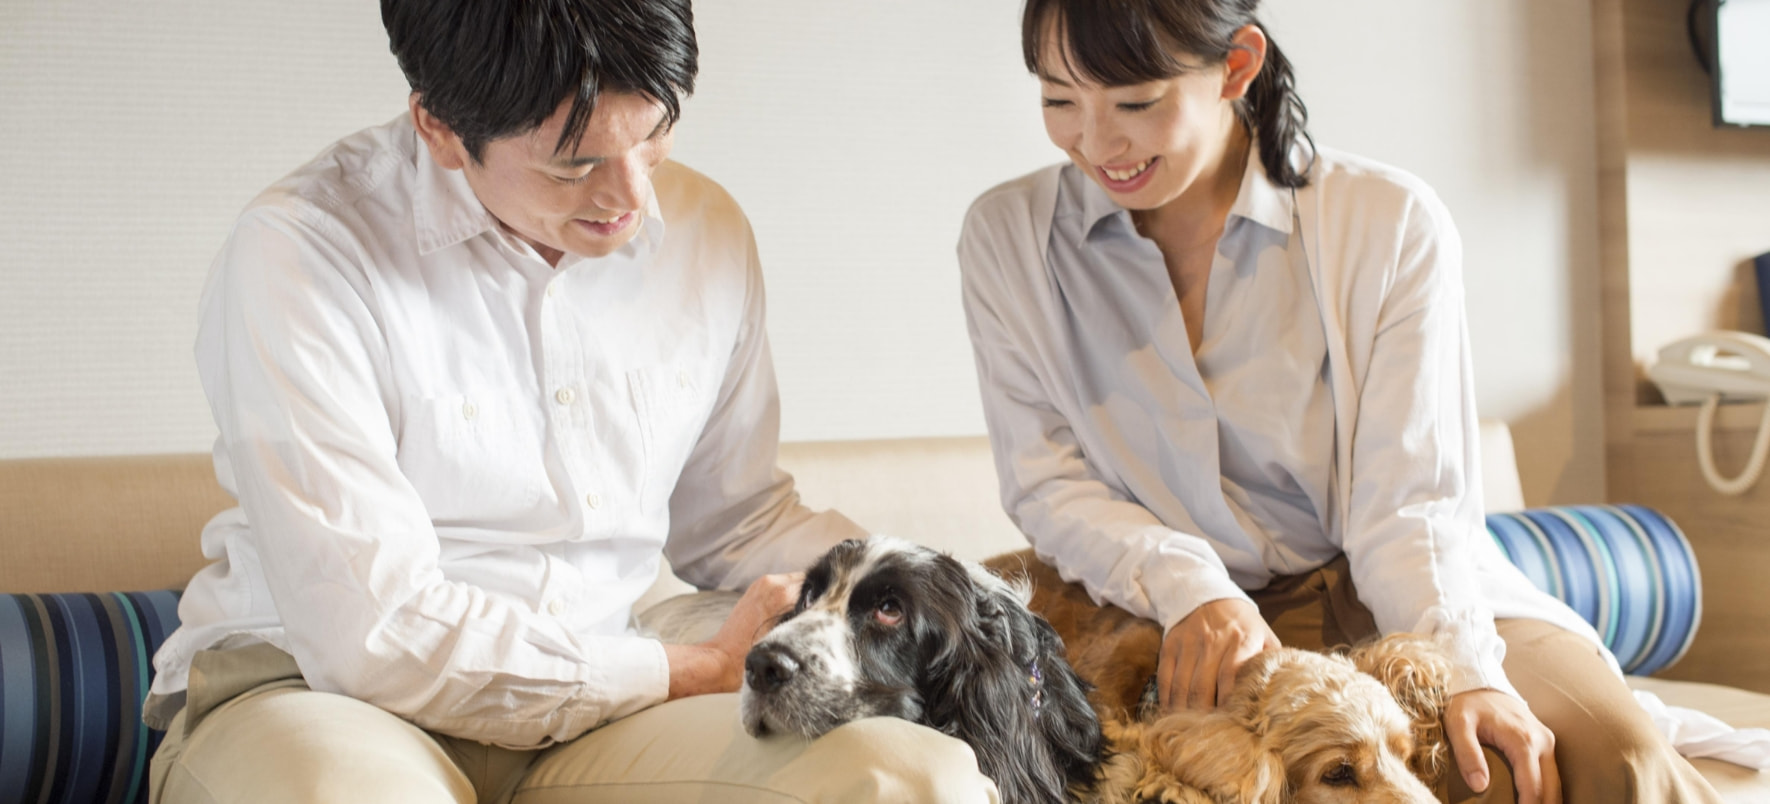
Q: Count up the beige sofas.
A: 1